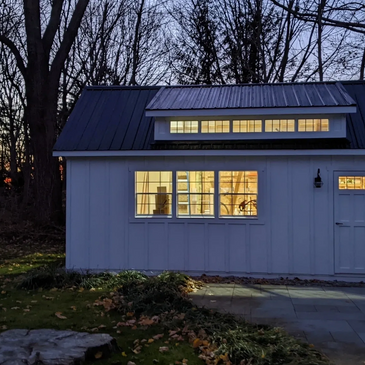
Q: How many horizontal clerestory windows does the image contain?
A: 5